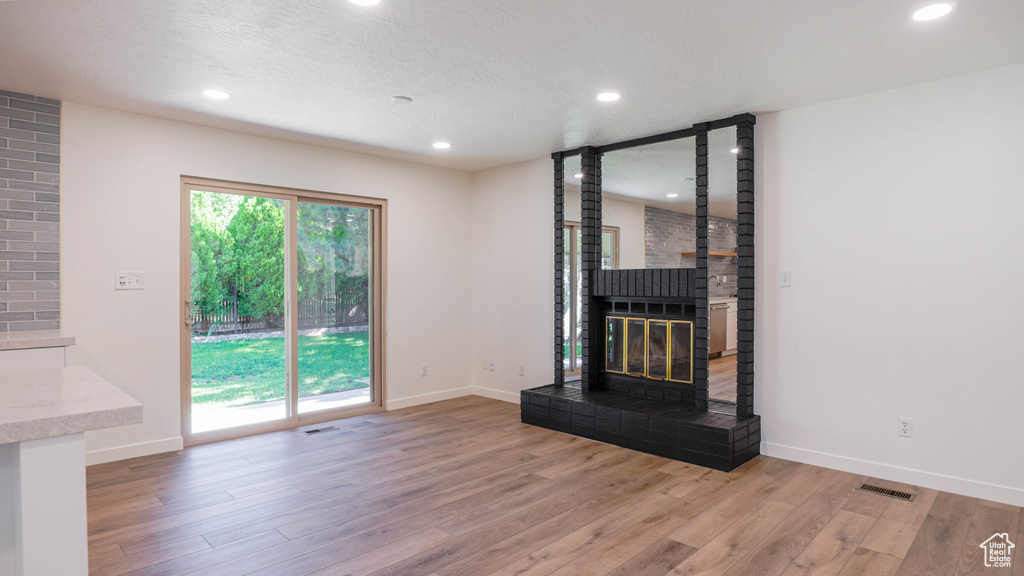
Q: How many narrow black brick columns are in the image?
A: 4